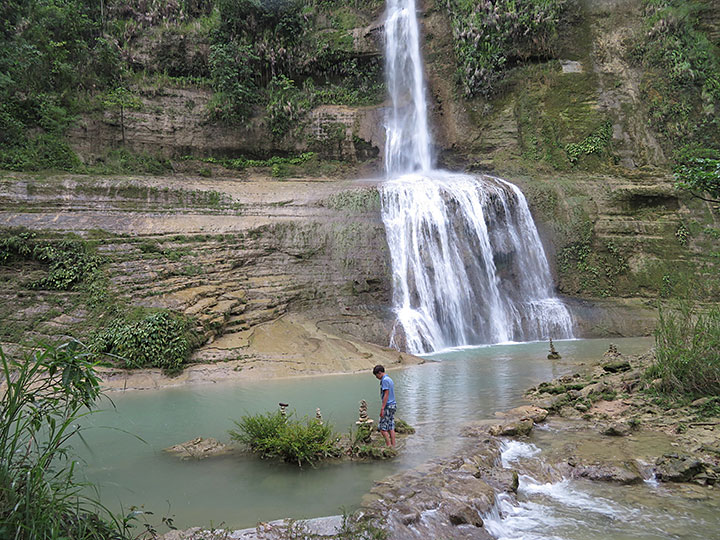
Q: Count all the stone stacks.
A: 5